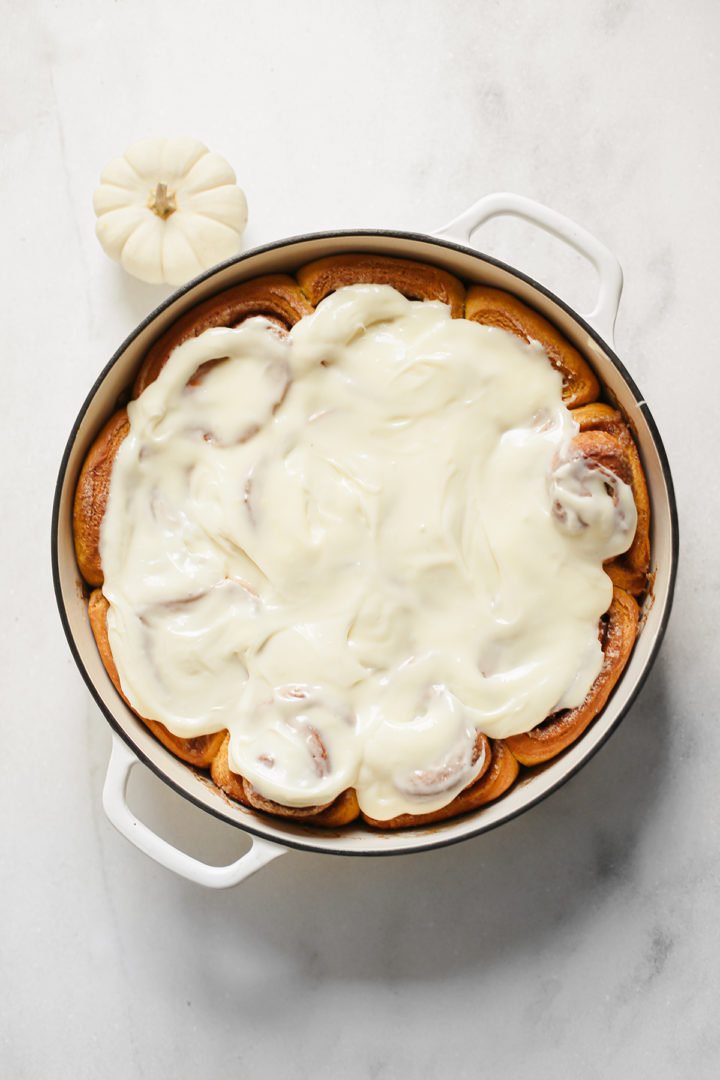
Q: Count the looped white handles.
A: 2